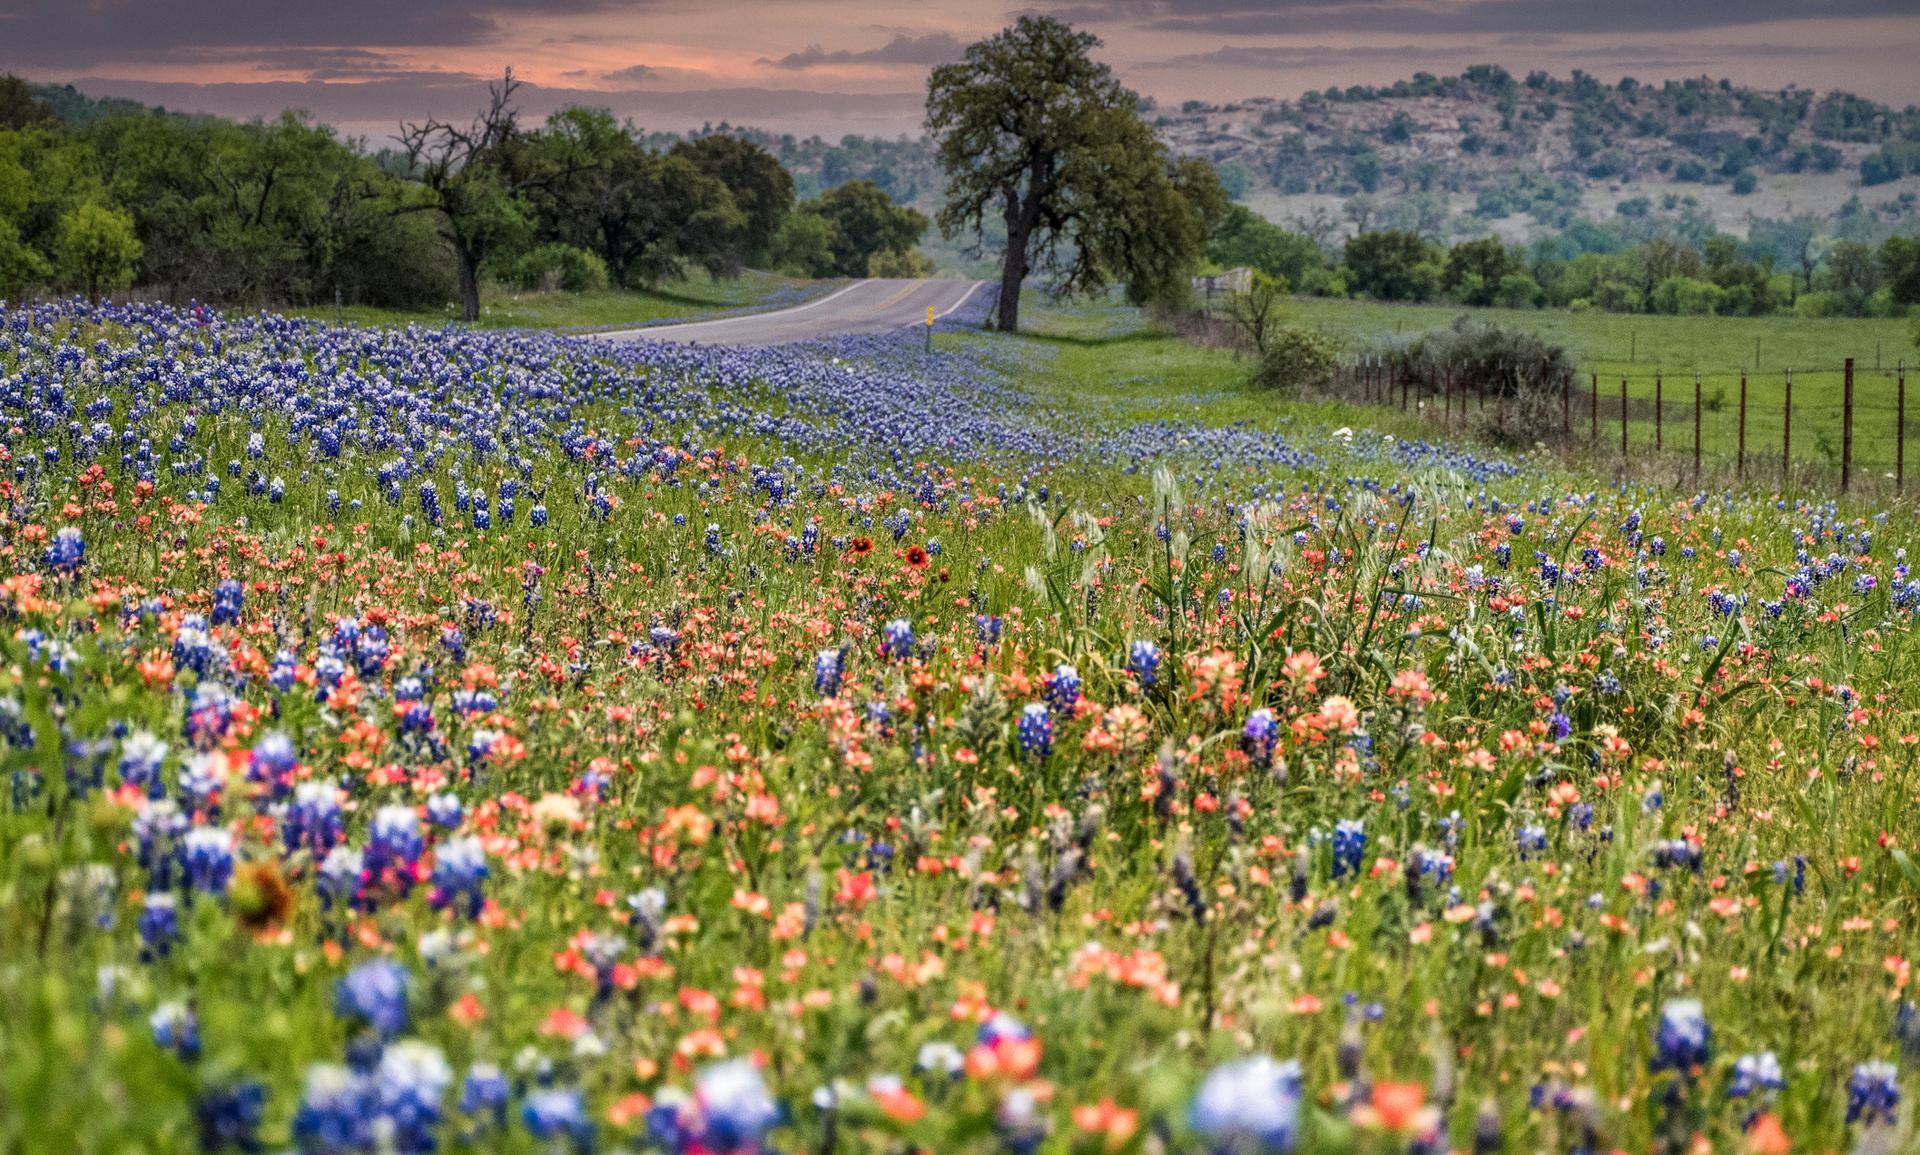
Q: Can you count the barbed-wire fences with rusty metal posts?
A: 1